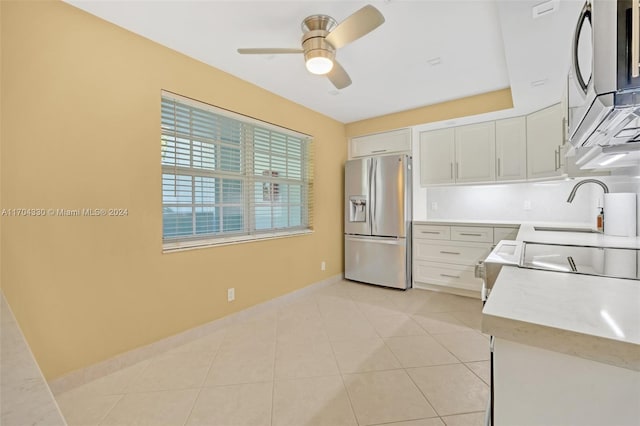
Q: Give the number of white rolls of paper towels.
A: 1